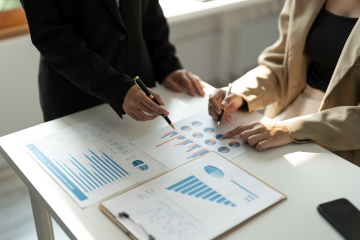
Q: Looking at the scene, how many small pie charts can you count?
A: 8